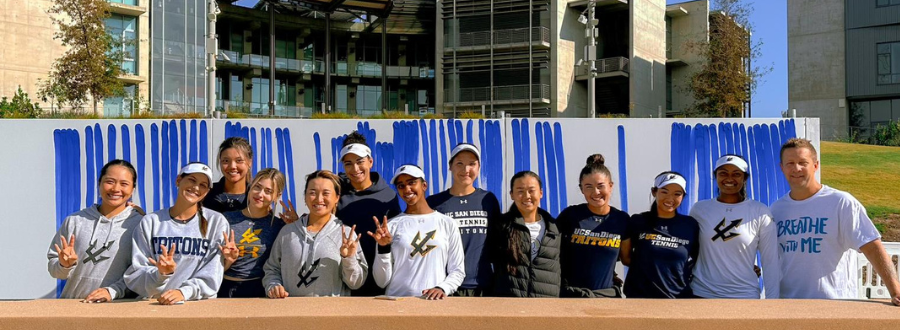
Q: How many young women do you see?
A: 12